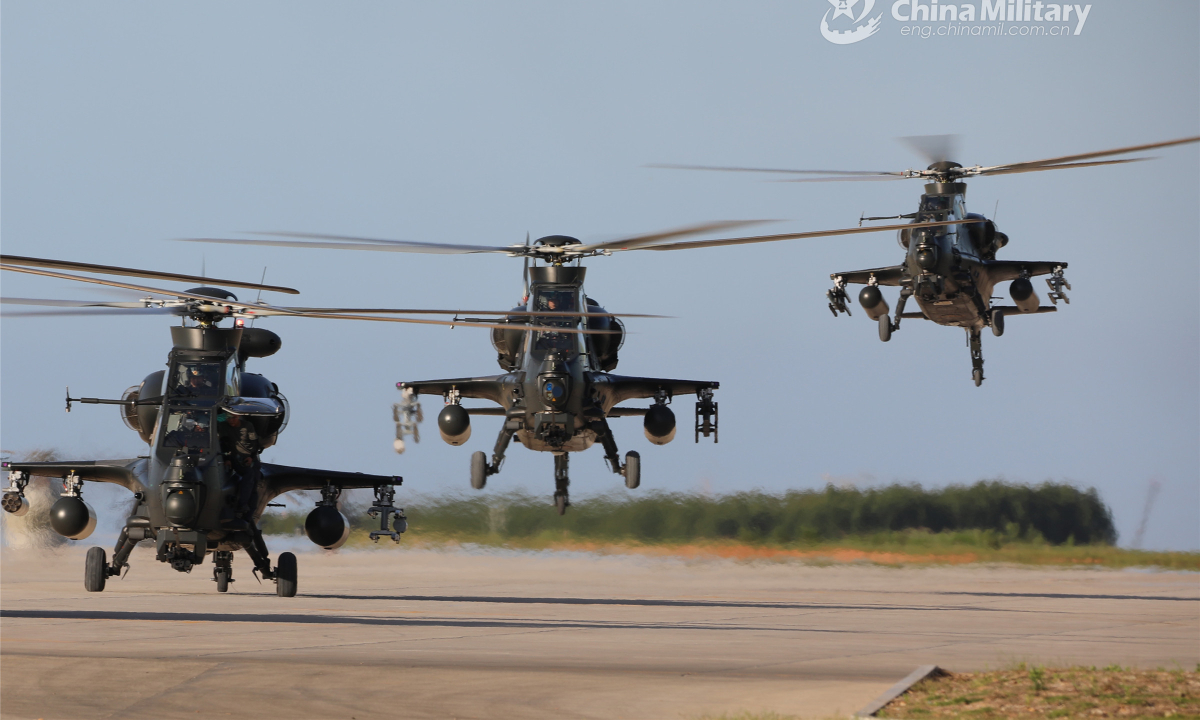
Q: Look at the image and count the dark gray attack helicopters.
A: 3